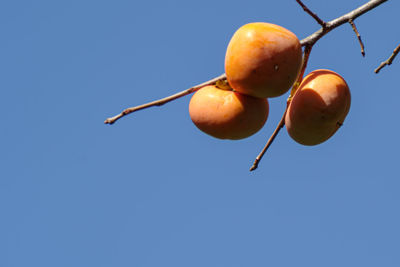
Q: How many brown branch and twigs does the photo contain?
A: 5